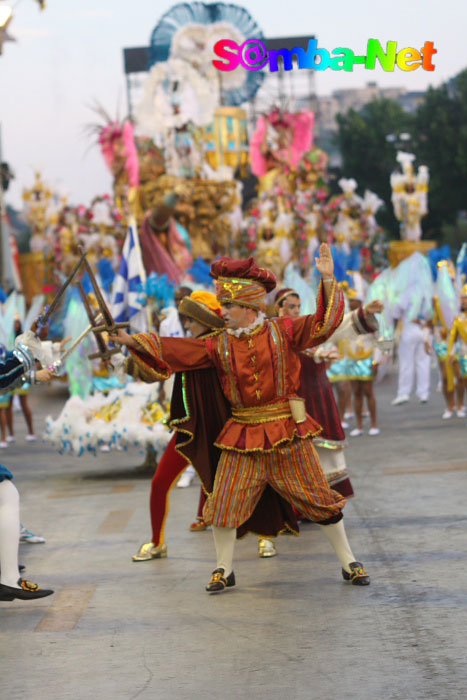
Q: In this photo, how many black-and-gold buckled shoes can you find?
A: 3